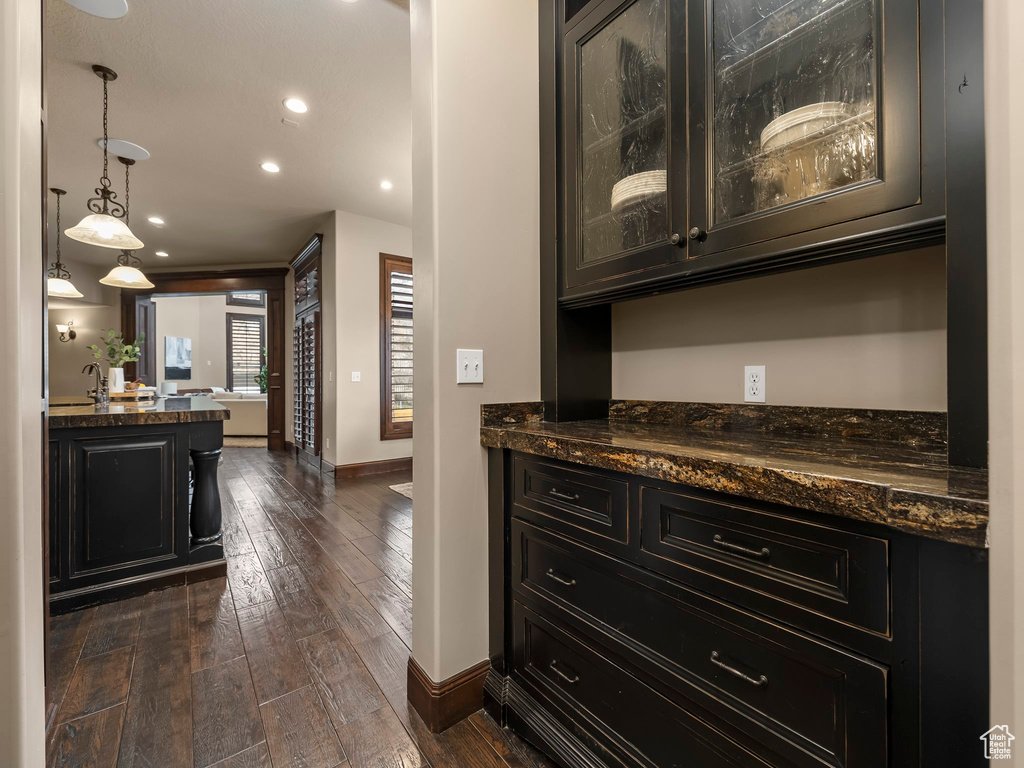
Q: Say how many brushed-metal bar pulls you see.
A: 5